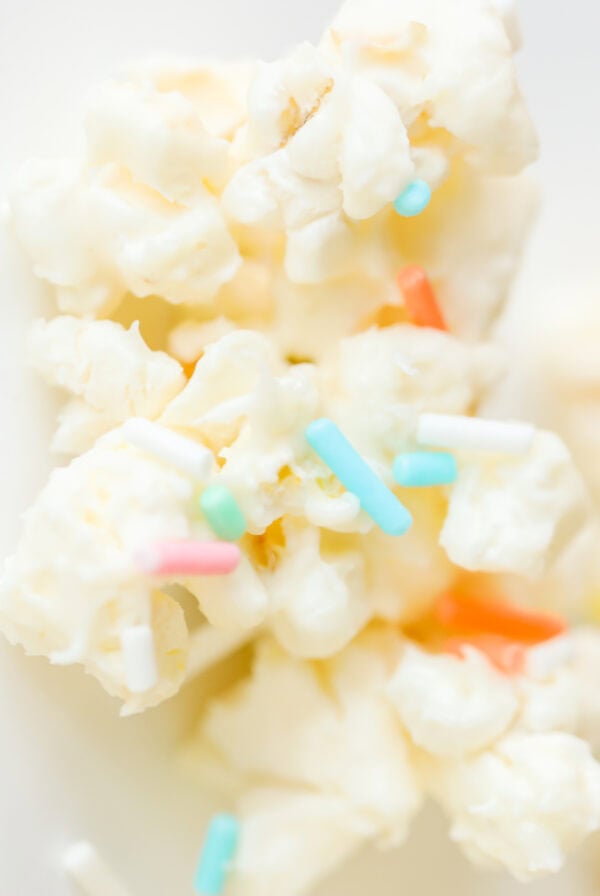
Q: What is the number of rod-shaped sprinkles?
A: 13